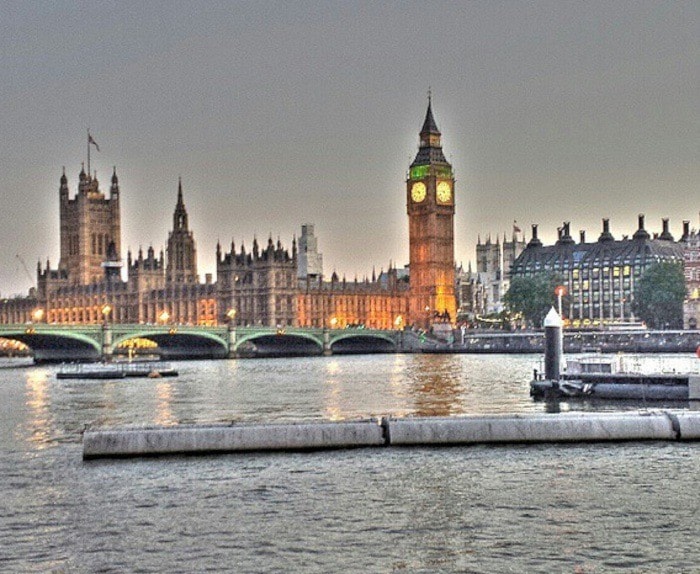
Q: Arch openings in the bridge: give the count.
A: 4